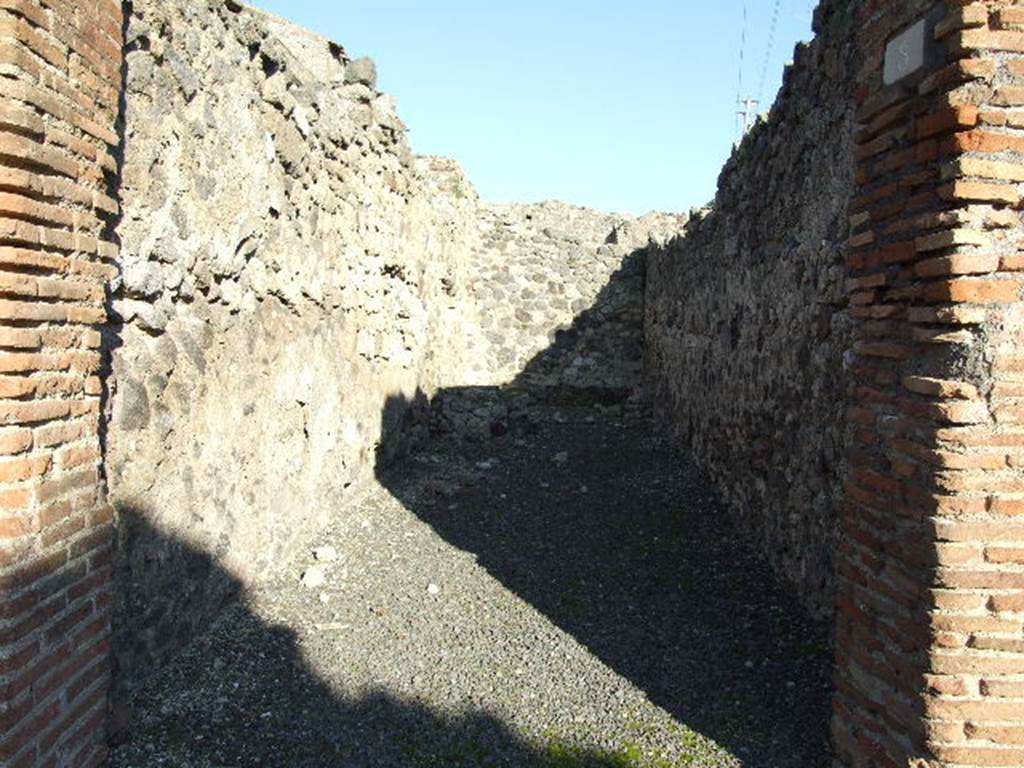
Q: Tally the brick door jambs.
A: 2